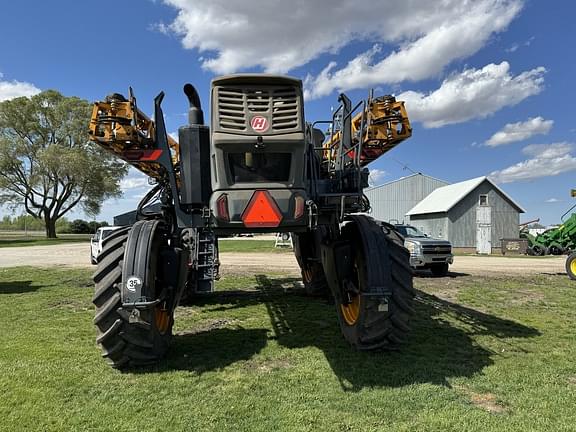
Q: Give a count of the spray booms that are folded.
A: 2